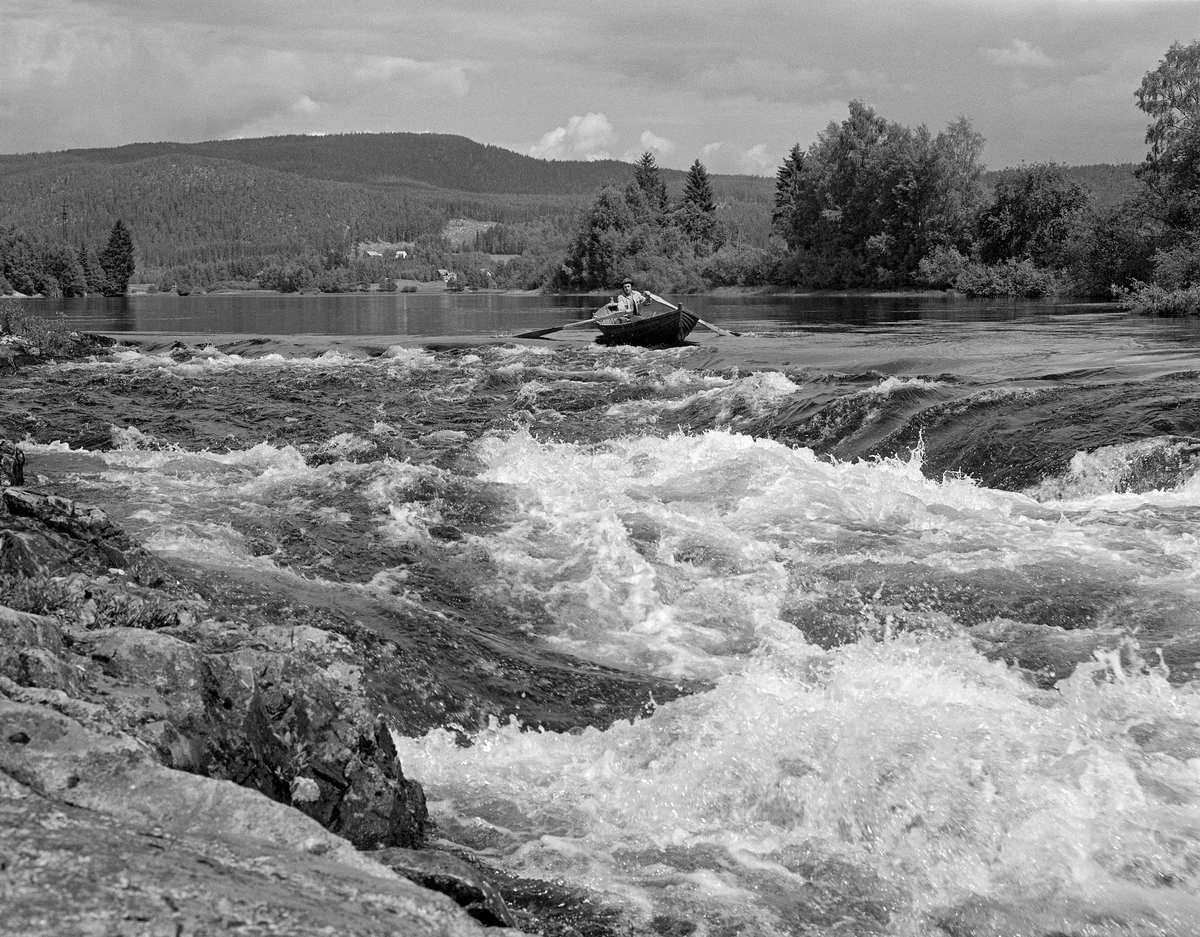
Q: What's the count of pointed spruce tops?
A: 4